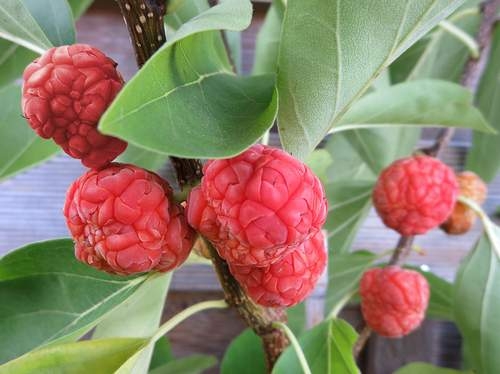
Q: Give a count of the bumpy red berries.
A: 6